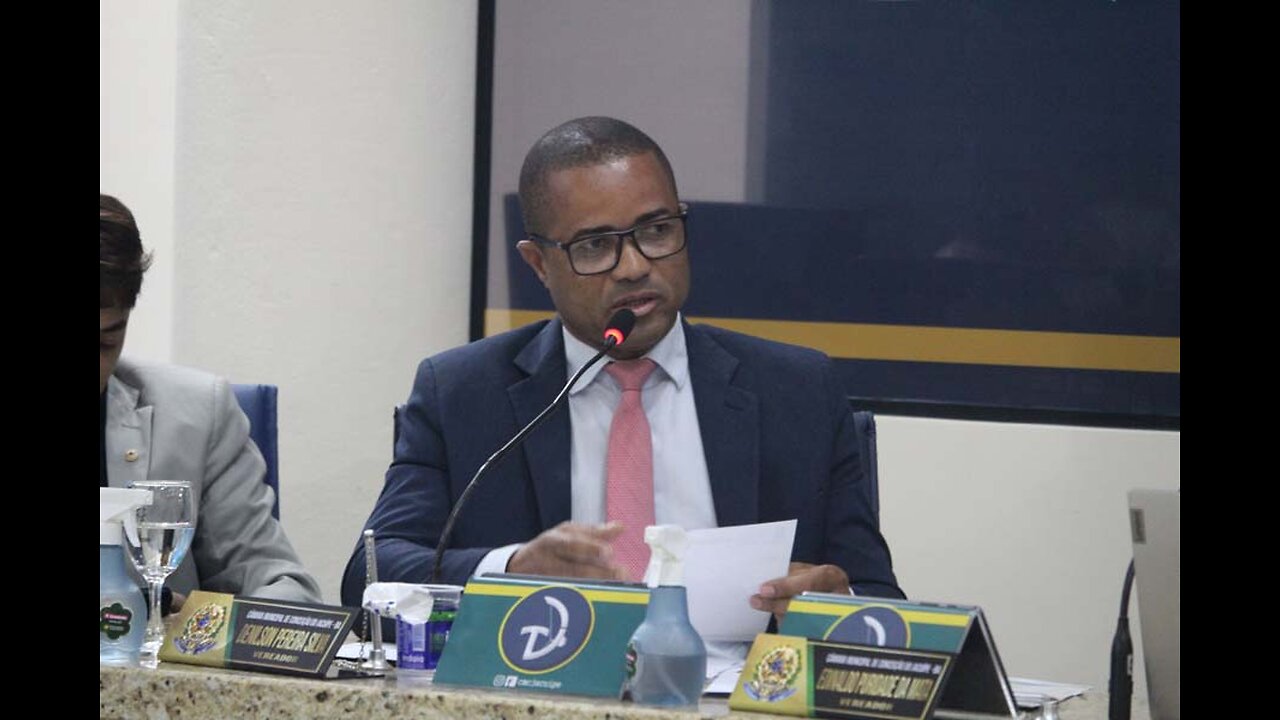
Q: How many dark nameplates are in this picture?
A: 2